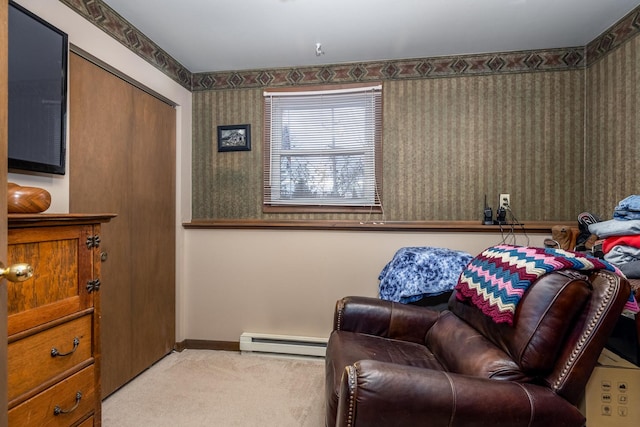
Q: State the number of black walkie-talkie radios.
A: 2